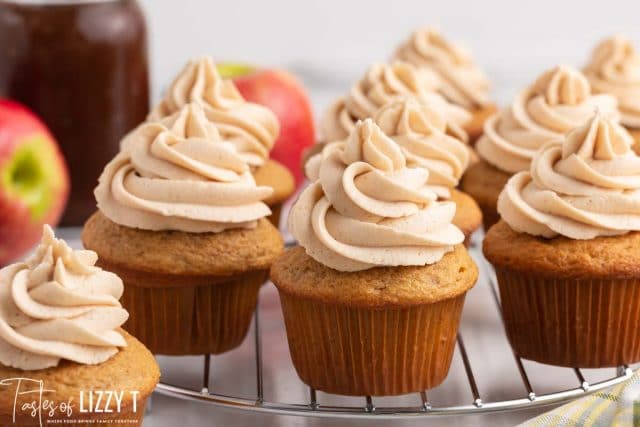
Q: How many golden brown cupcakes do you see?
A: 10